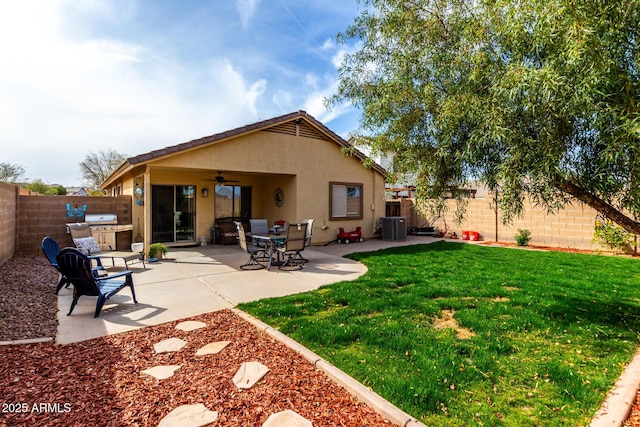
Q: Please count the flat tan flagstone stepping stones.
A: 7